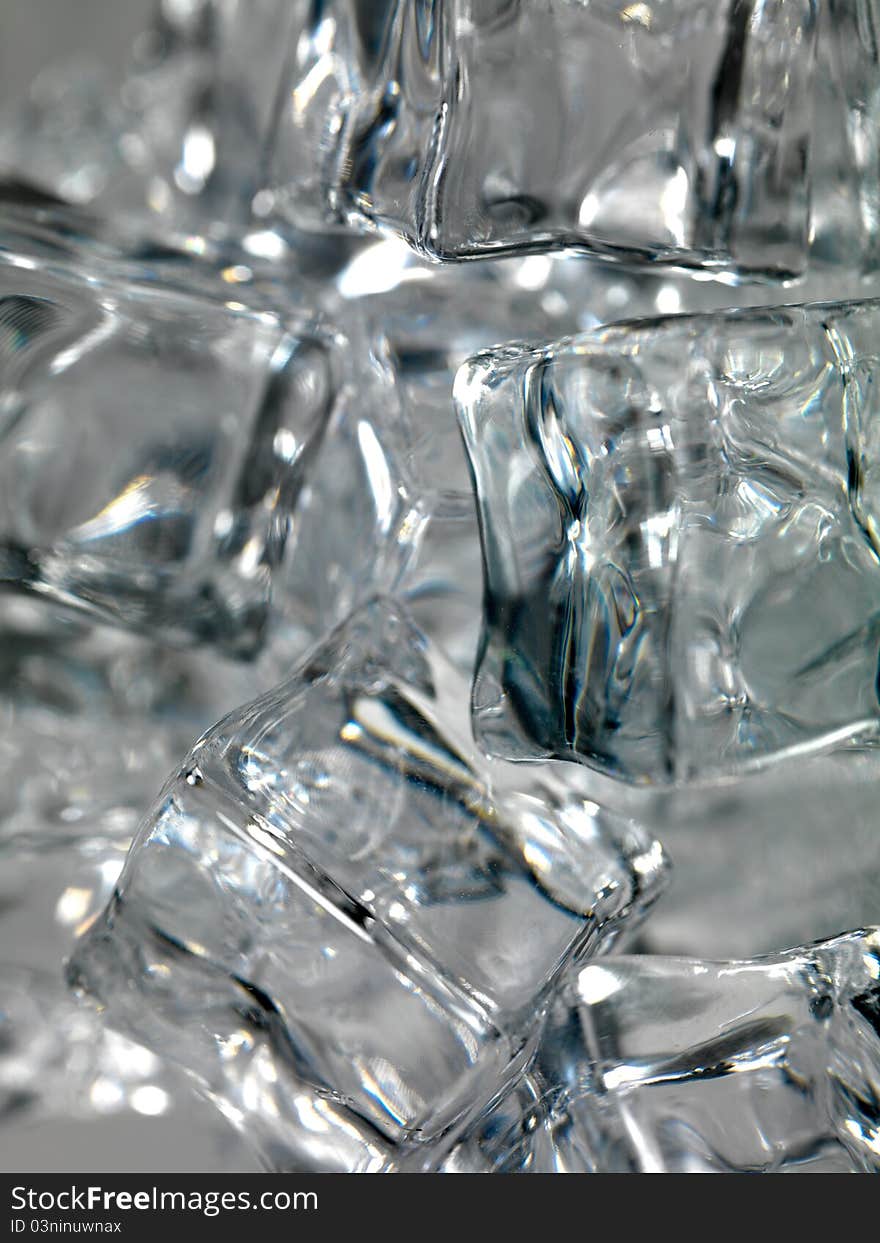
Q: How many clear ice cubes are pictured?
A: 5